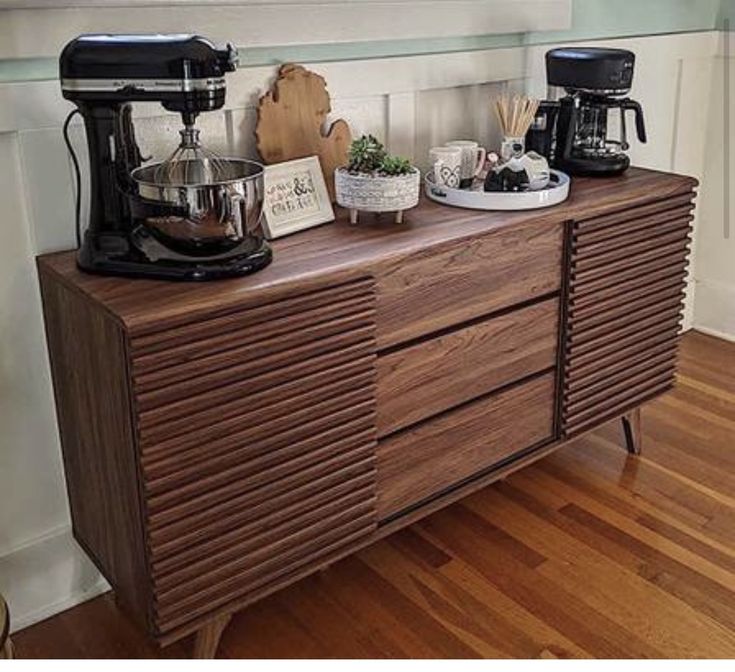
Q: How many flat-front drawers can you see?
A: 3